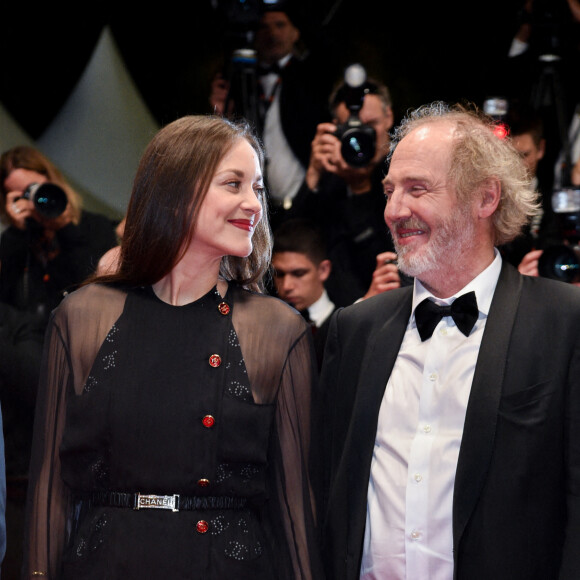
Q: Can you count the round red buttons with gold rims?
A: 5